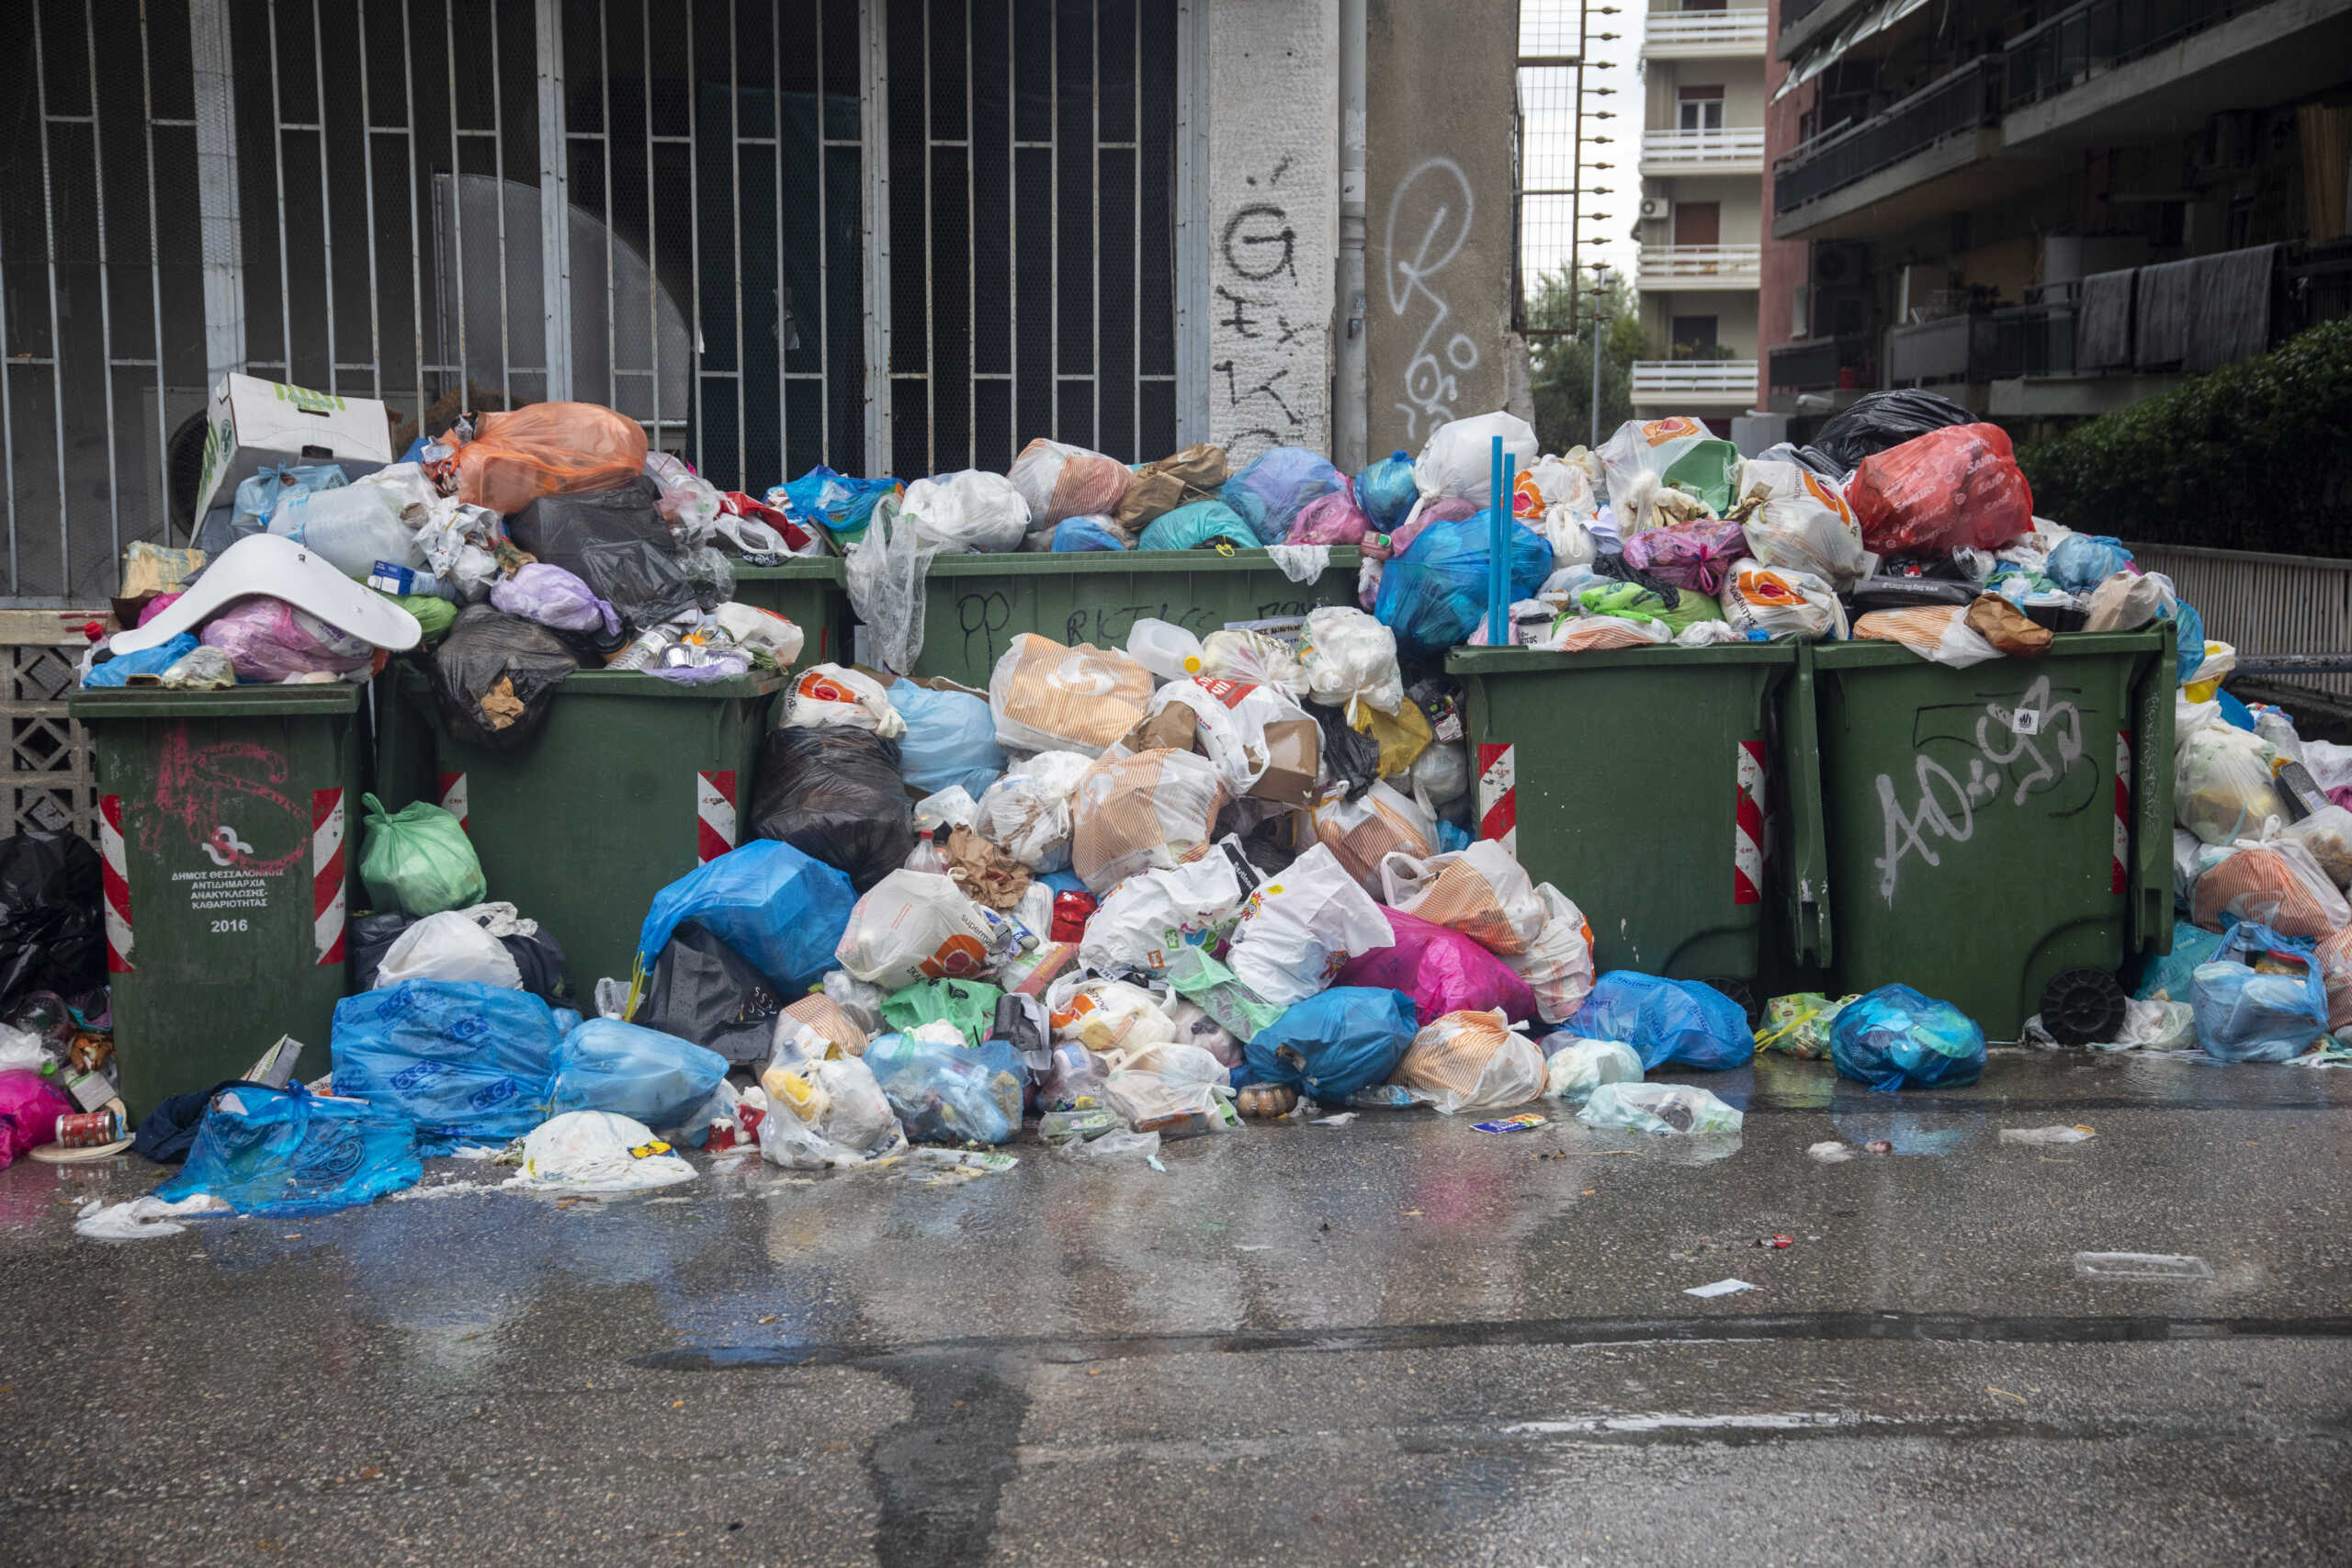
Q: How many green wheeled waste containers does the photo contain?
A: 6